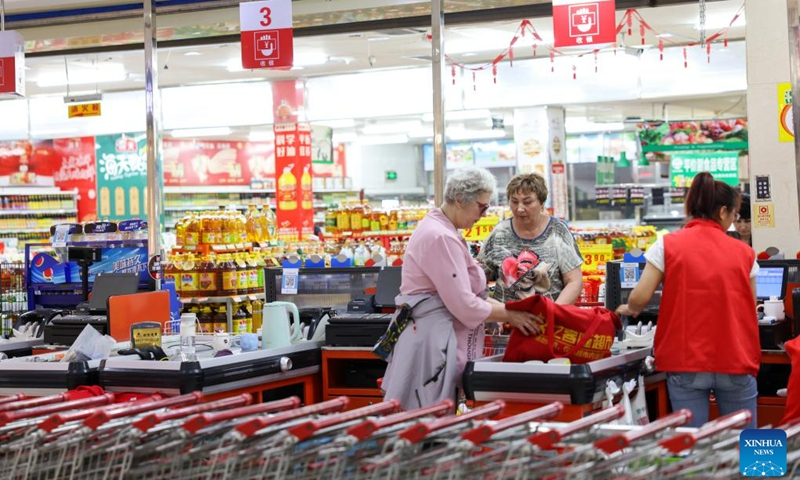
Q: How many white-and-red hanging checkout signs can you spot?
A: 3